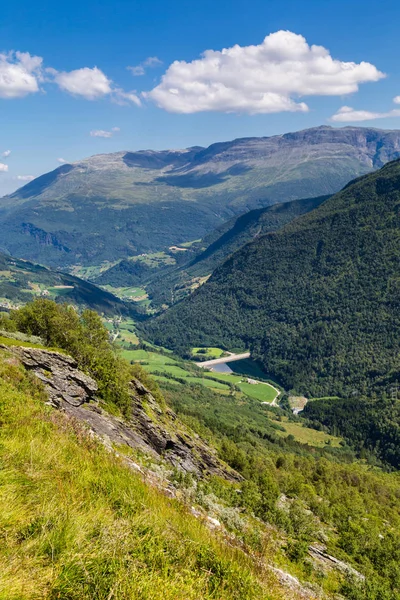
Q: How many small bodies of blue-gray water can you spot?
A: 1